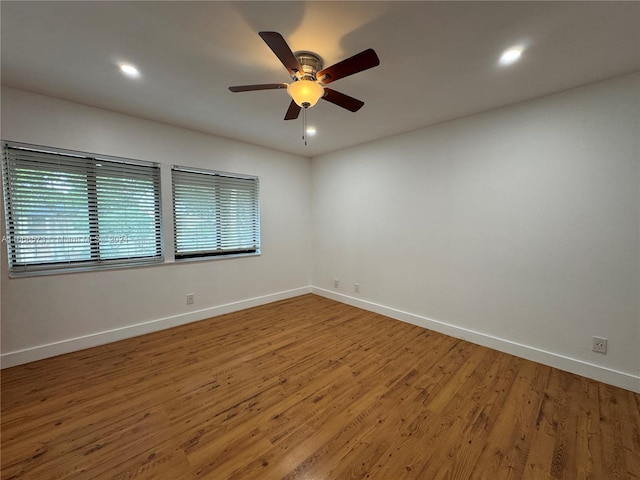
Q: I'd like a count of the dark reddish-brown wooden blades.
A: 5